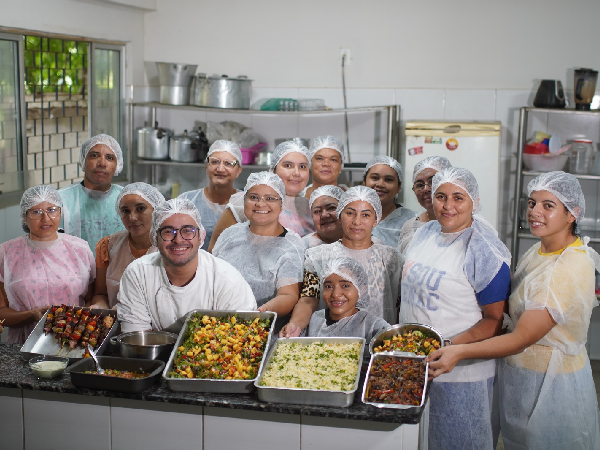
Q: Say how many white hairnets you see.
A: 15